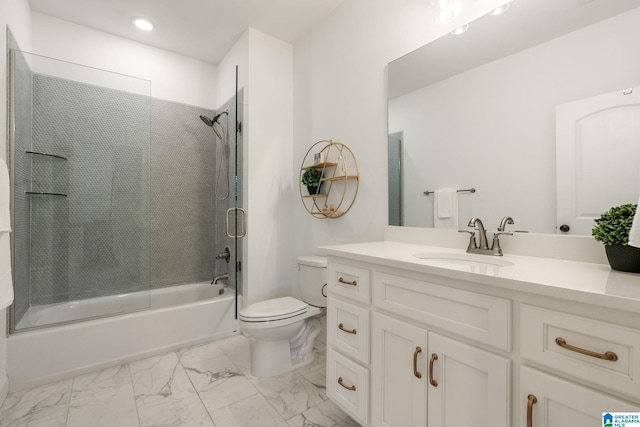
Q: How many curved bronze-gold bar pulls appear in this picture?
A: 7